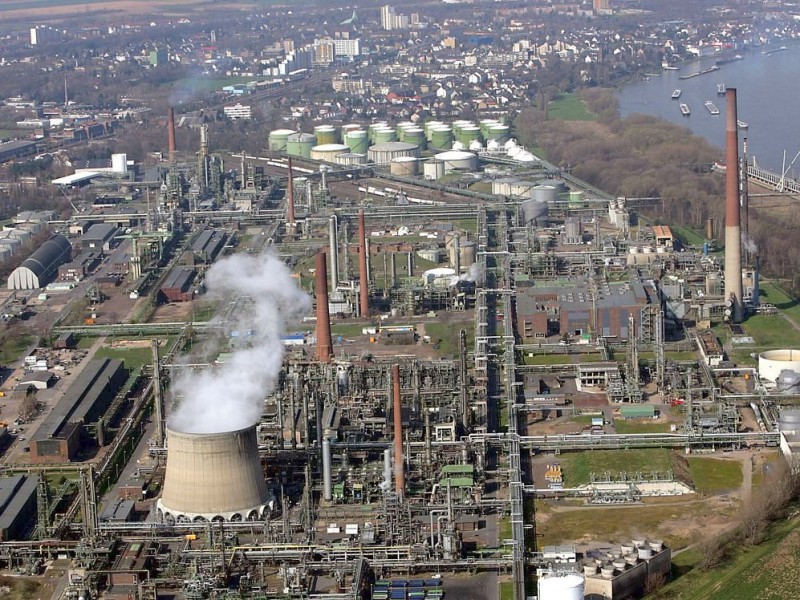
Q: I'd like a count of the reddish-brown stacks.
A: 6